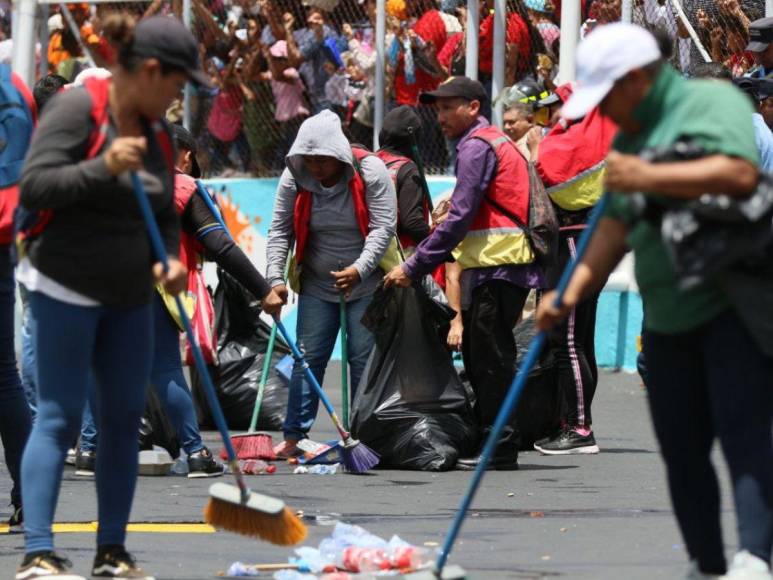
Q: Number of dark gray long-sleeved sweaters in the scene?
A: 1